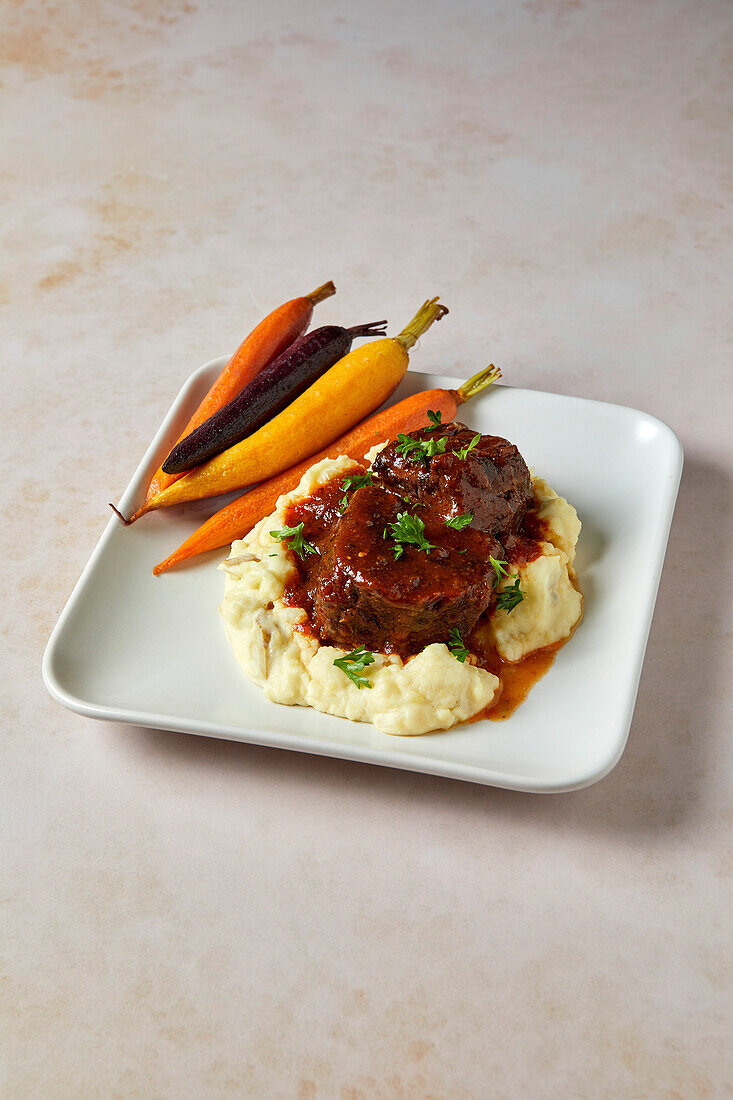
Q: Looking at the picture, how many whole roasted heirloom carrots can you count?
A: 4